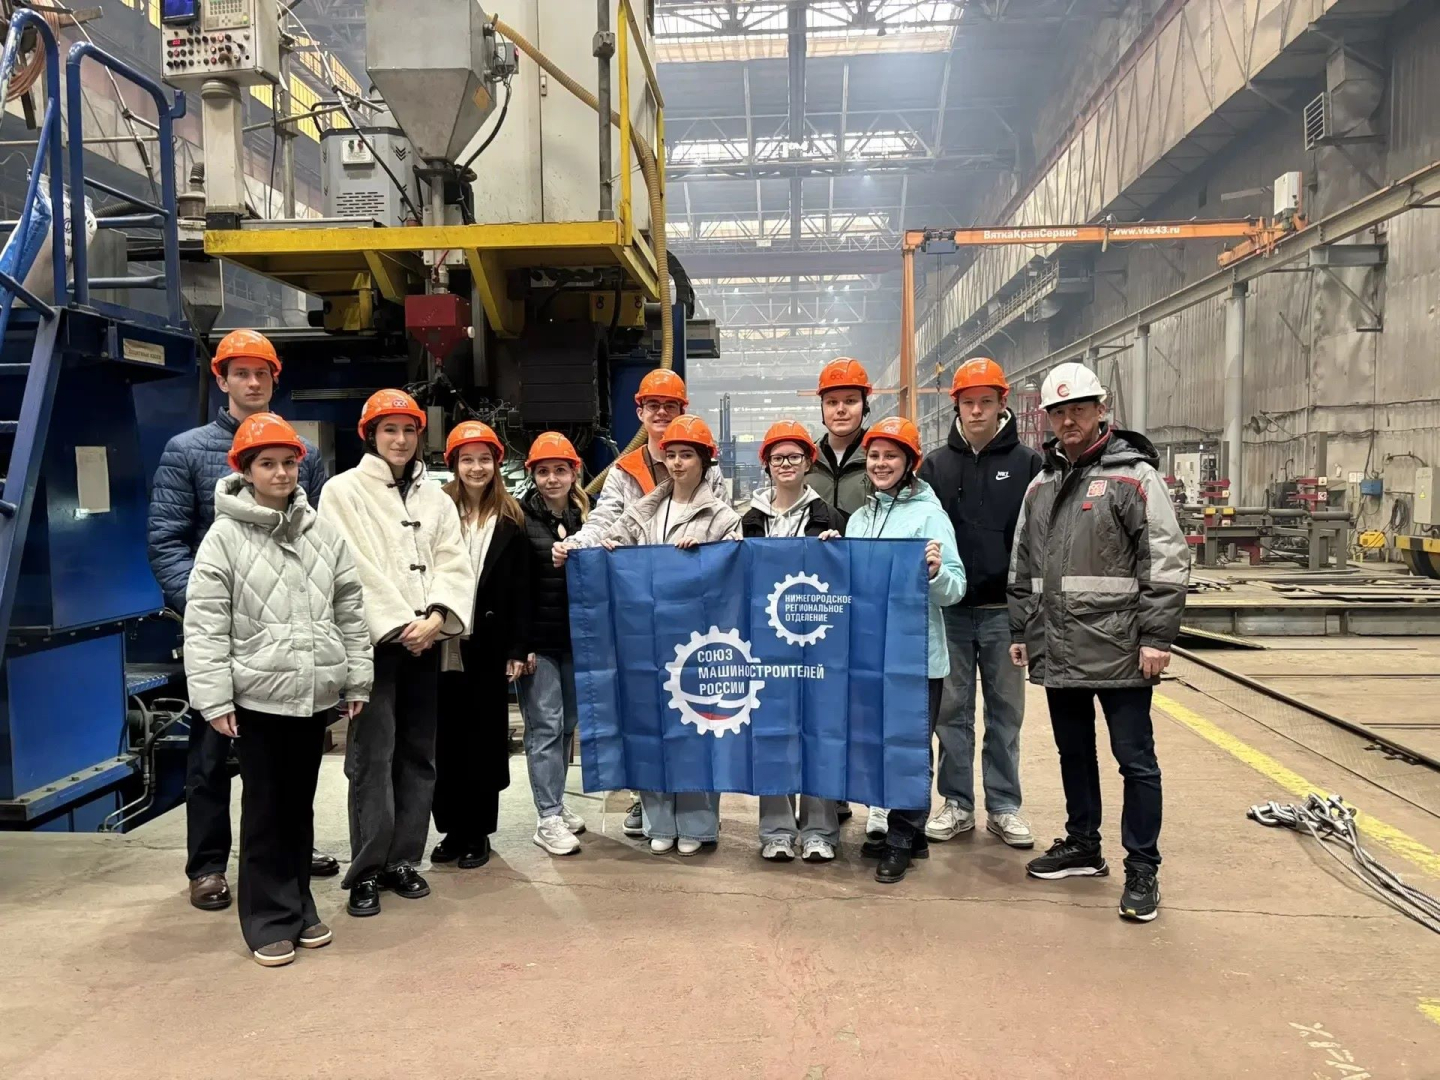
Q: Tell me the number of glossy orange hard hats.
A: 11